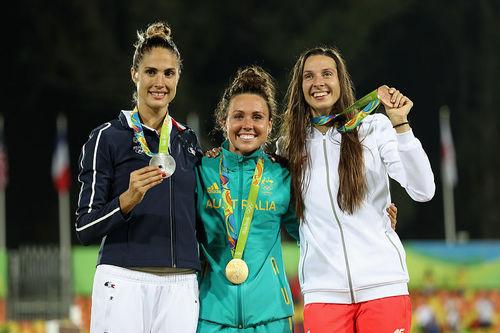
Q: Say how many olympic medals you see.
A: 3